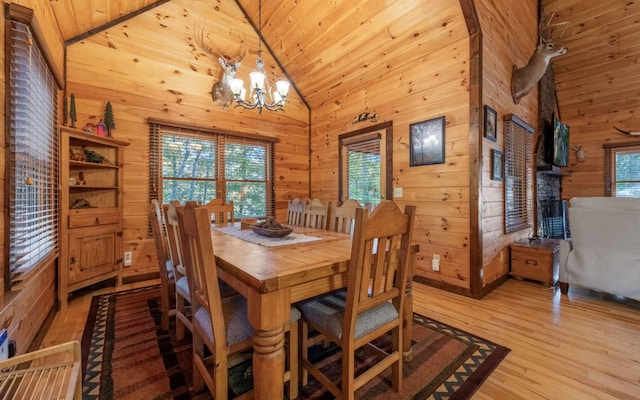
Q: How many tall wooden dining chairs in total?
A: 8